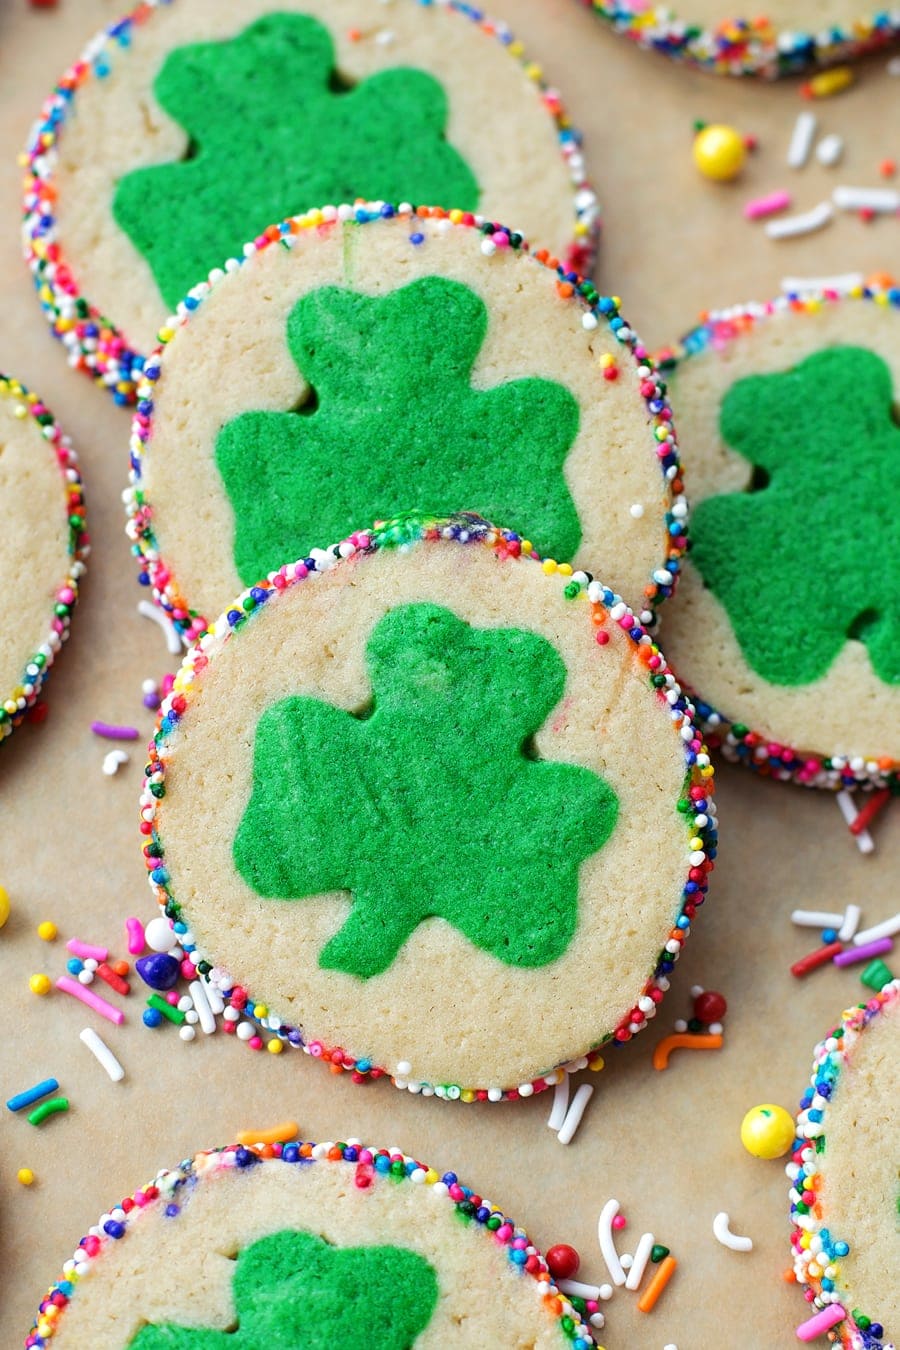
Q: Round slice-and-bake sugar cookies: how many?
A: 8